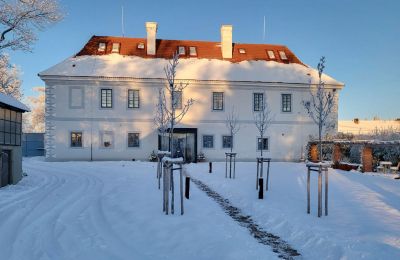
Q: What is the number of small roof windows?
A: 8